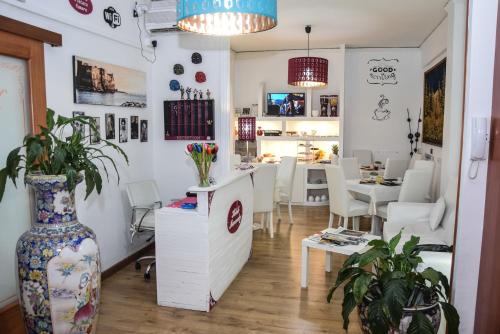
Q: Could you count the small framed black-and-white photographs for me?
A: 6